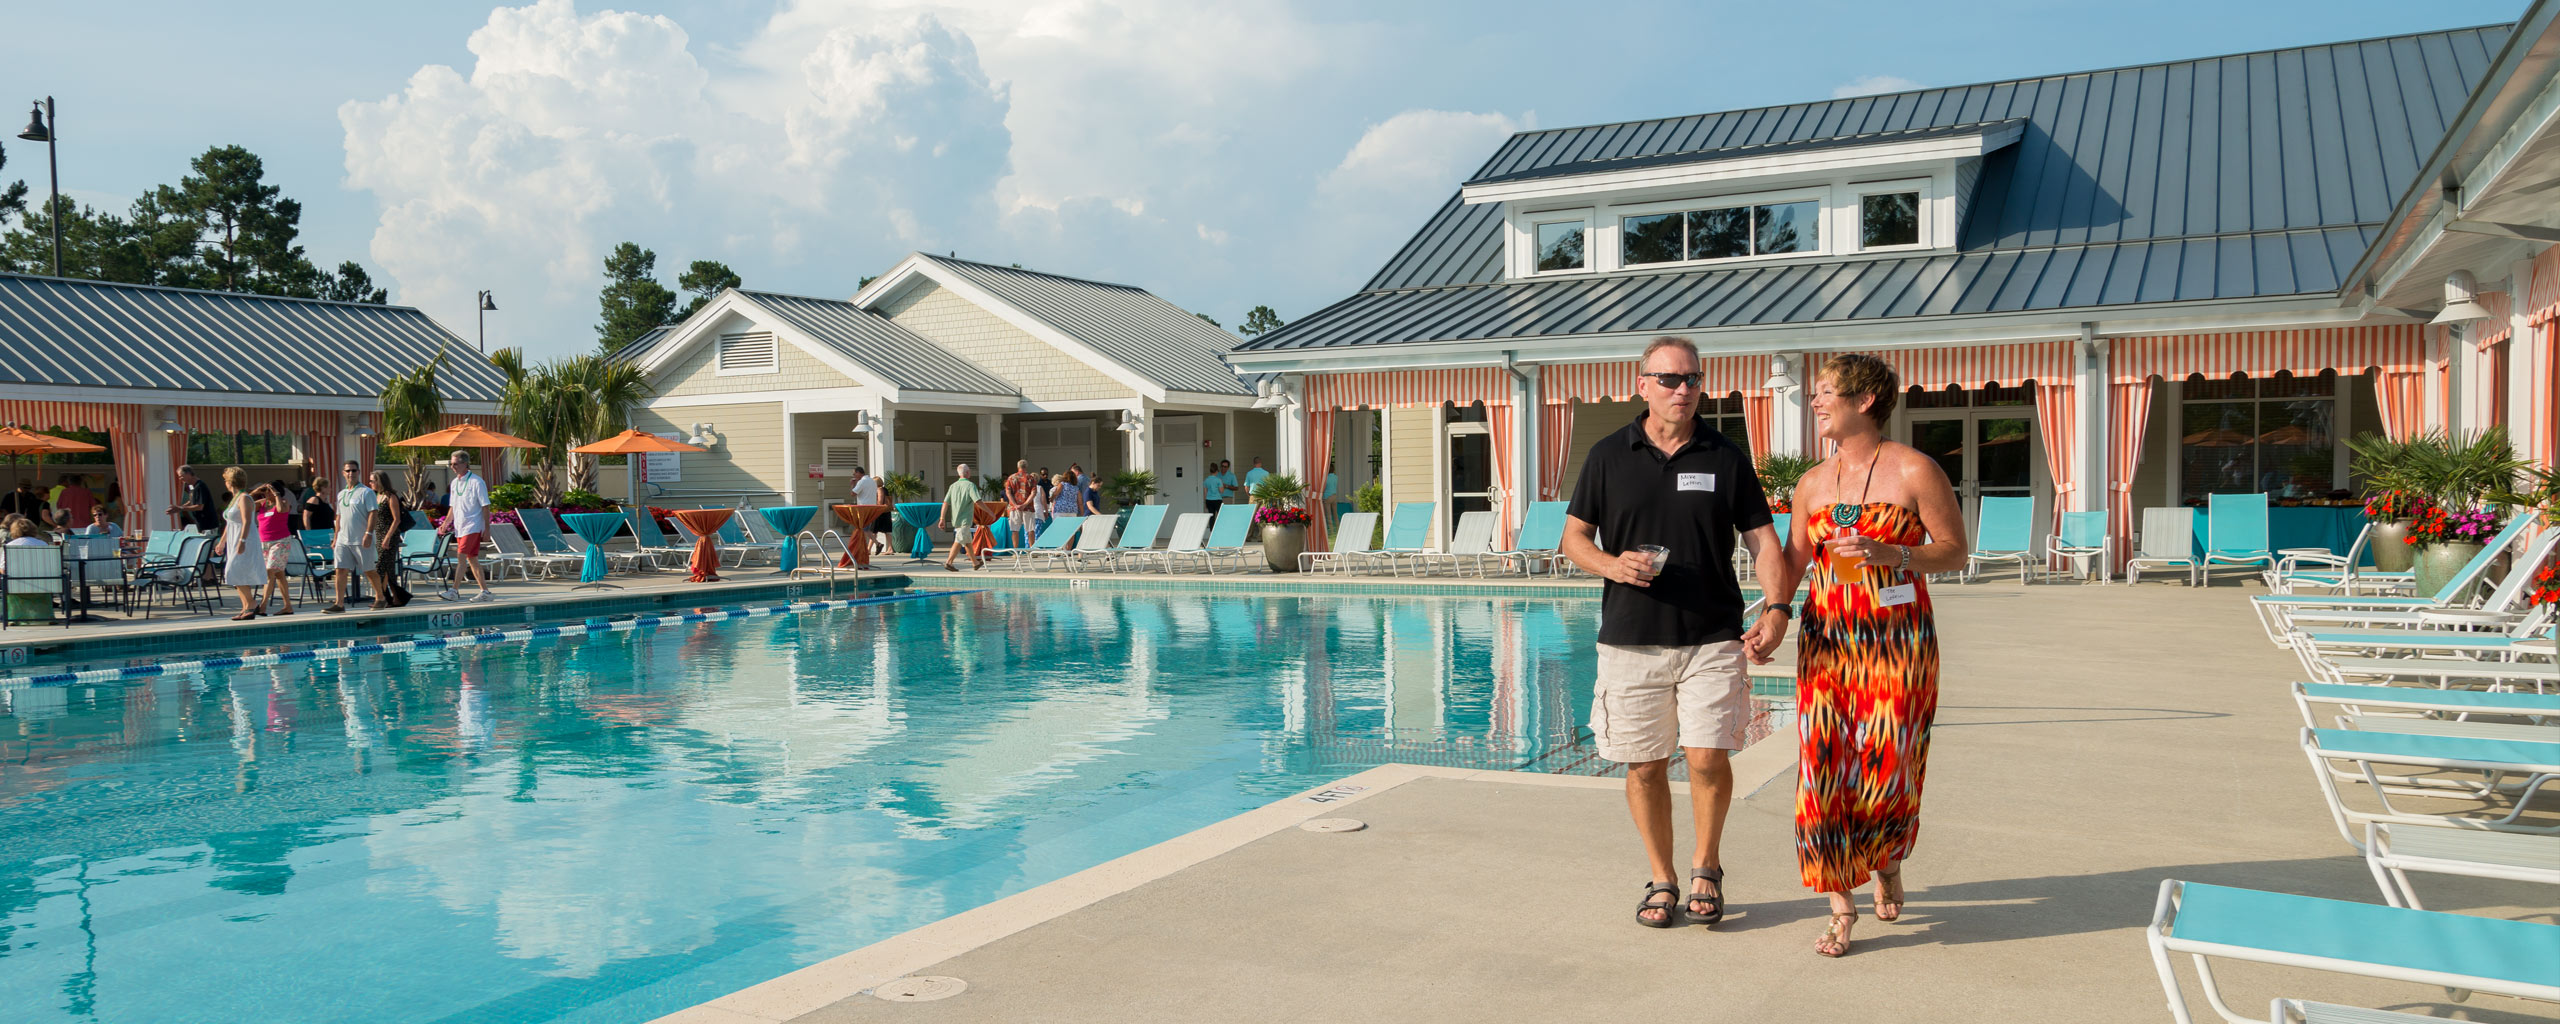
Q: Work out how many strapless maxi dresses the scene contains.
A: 1